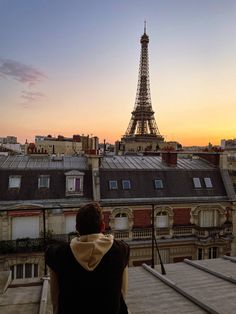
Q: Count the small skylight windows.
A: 7